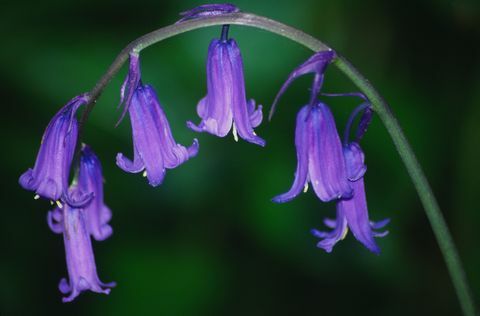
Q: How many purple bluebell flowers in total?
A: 7